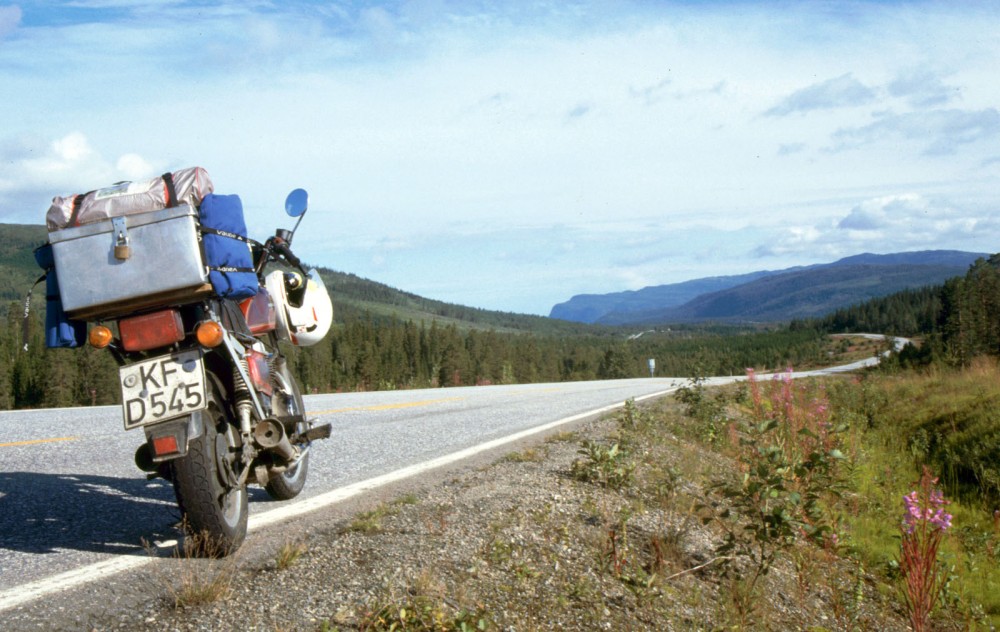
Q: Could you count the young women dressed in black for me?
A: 0